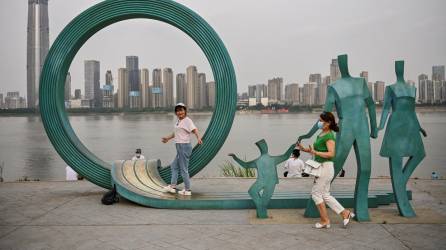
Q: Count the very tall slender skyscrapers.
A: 1